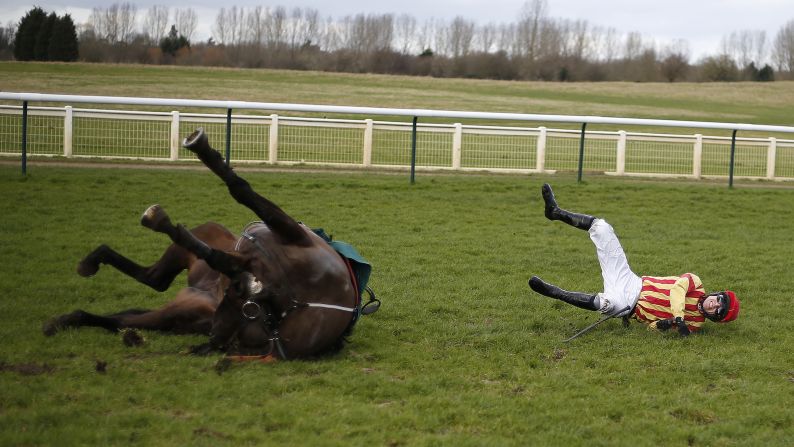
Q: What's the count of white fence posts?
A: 9